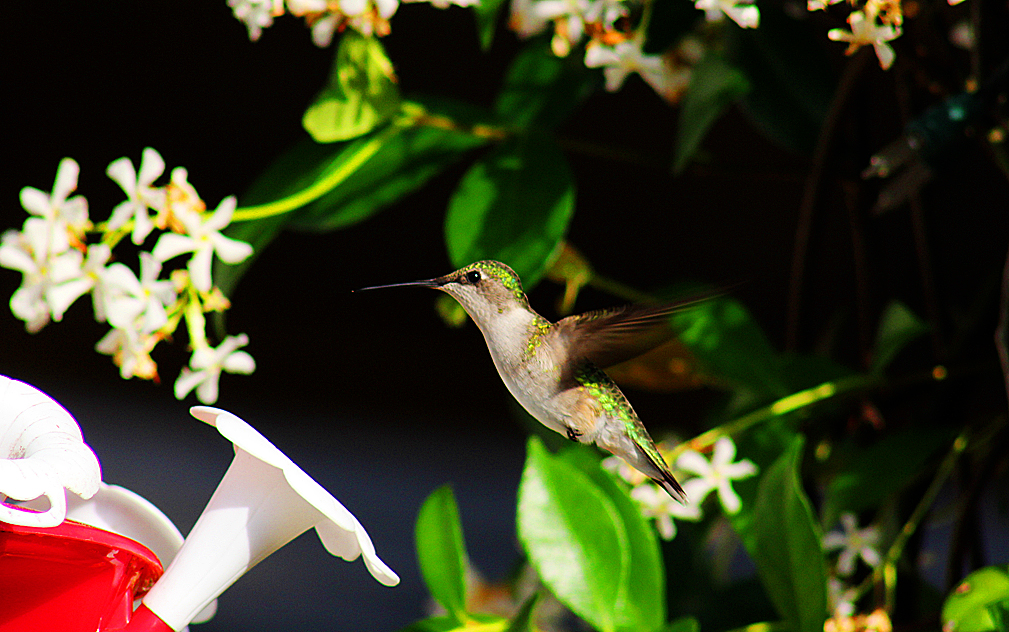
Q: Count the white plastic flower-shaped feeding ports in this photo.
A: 2